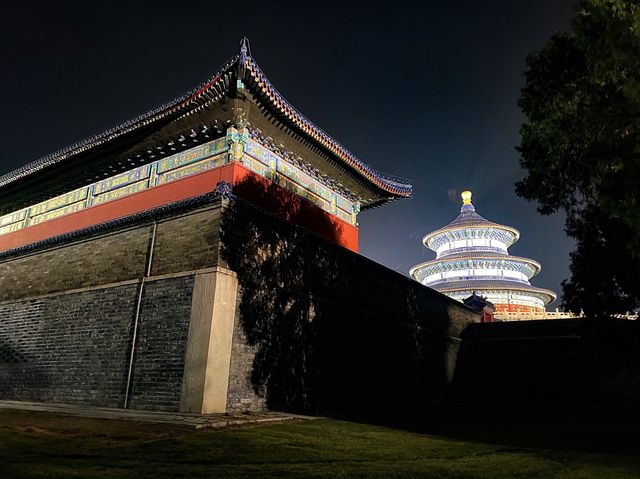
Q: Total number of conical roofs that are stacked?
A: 3